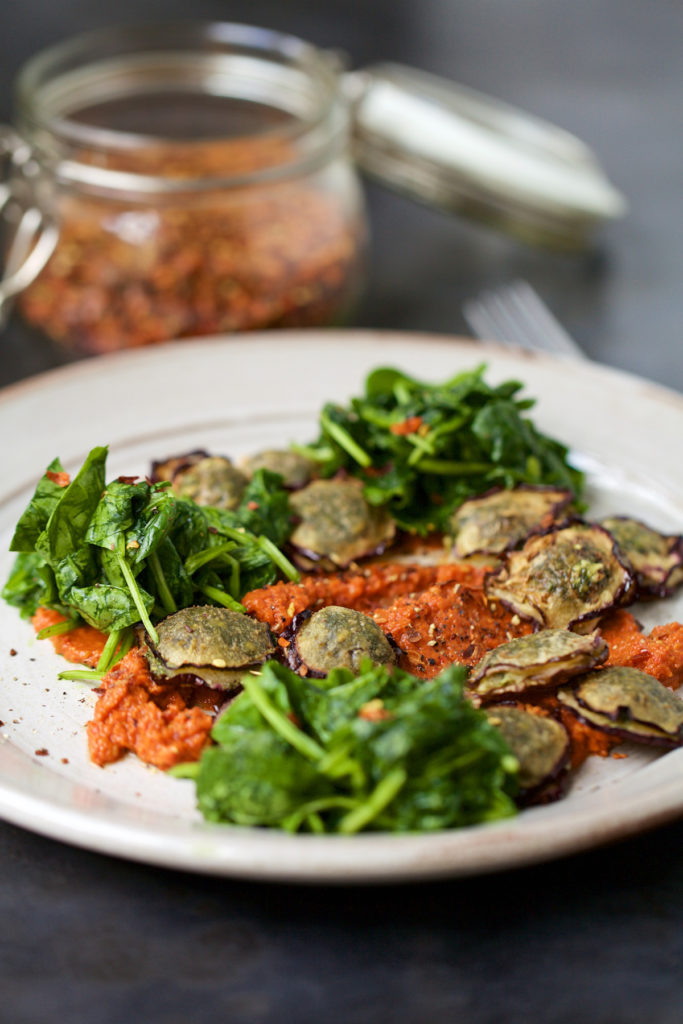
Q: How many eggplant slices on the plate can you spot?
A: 12